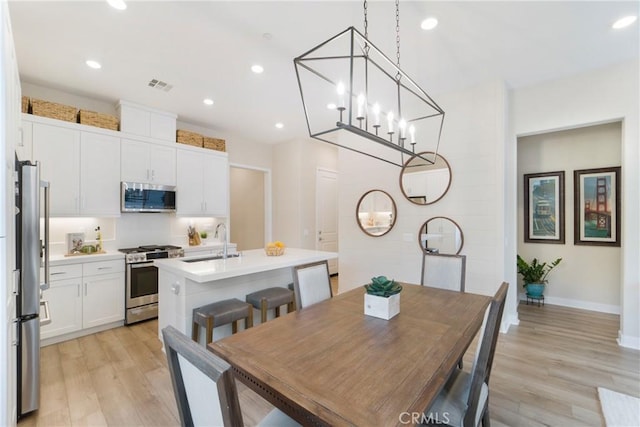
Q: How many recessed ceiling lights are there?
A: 8